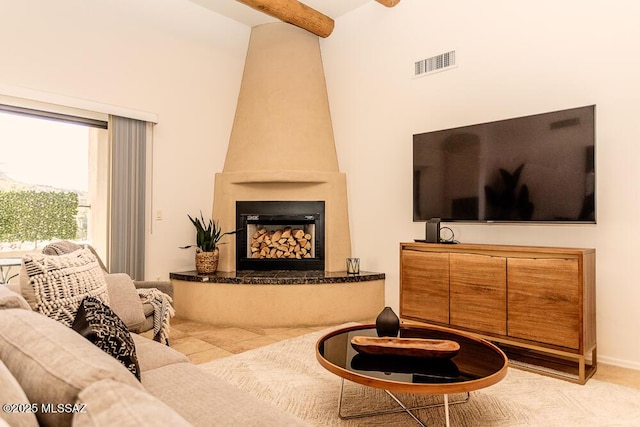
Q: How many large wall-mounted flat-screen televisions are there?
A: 1